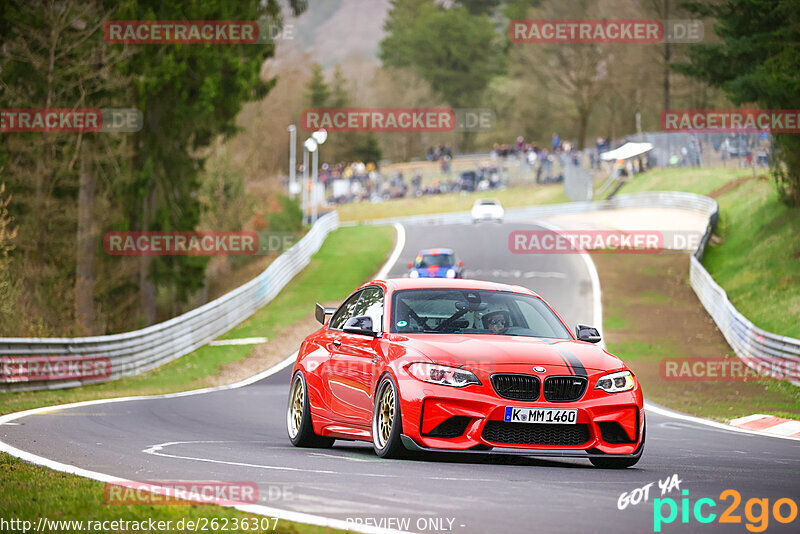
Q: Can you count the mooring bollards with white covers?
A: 0